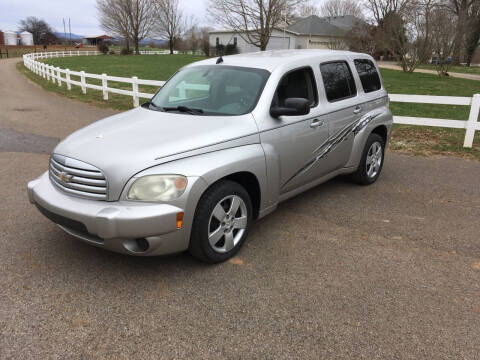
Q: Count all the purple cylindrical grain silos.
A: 0